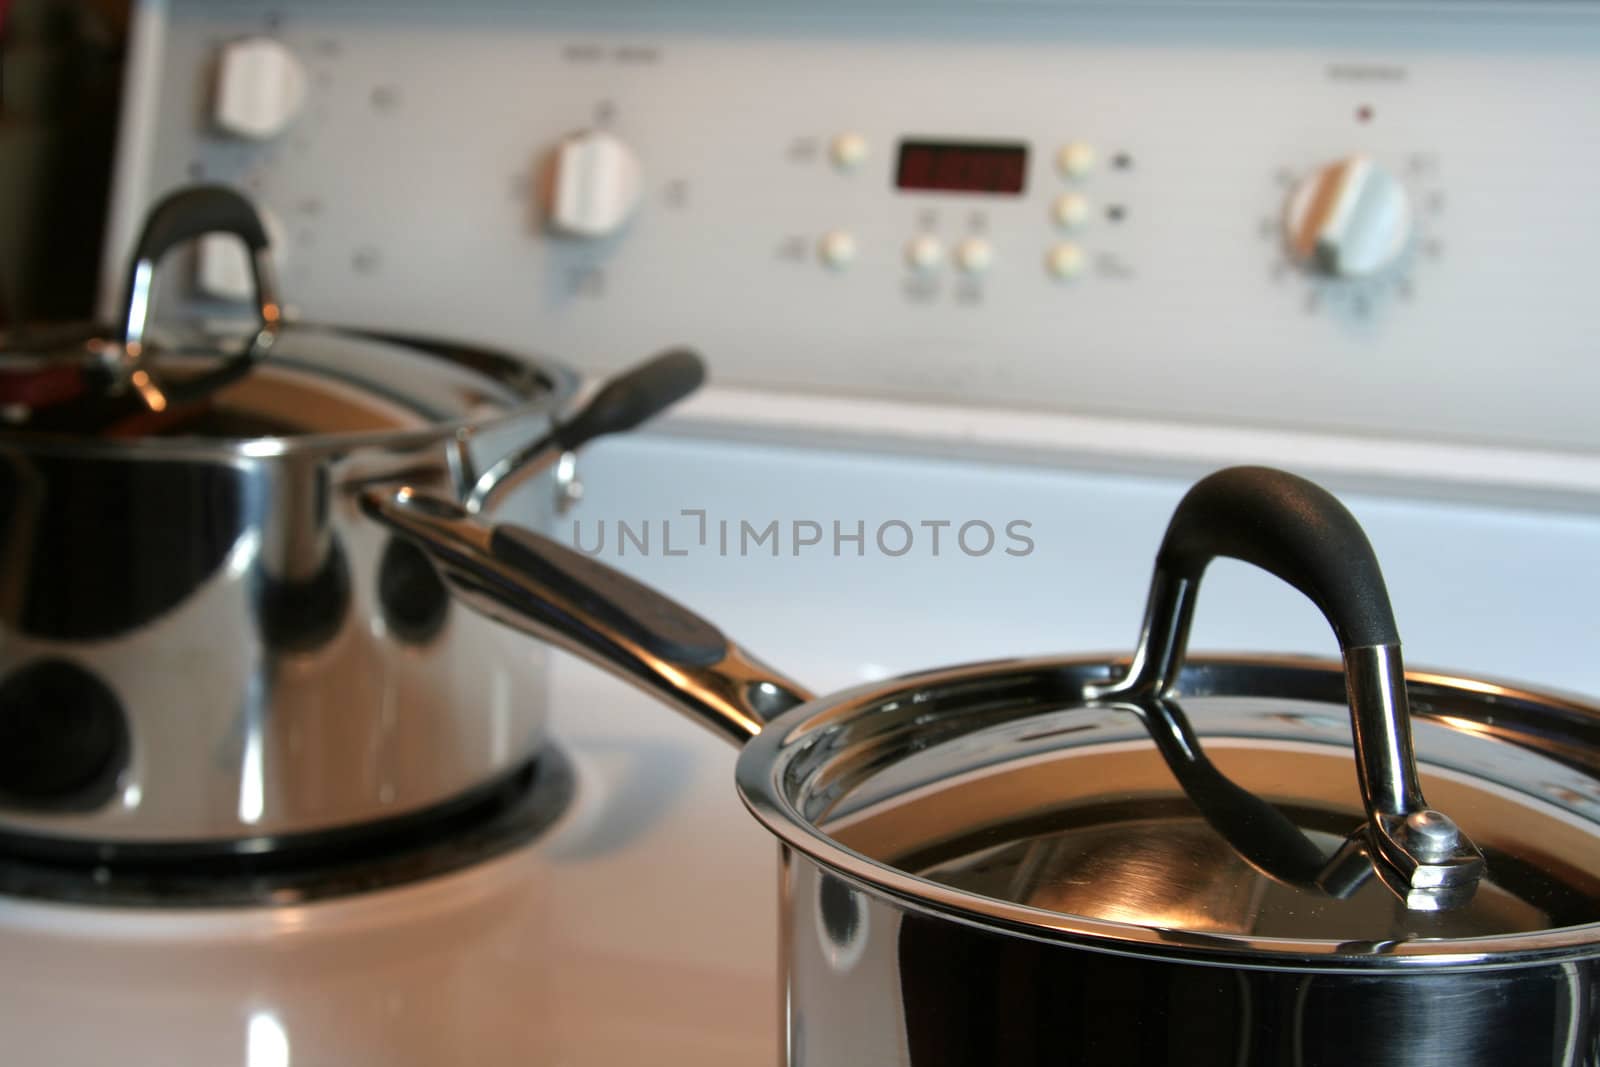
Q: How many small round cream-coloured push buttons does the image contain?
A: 7